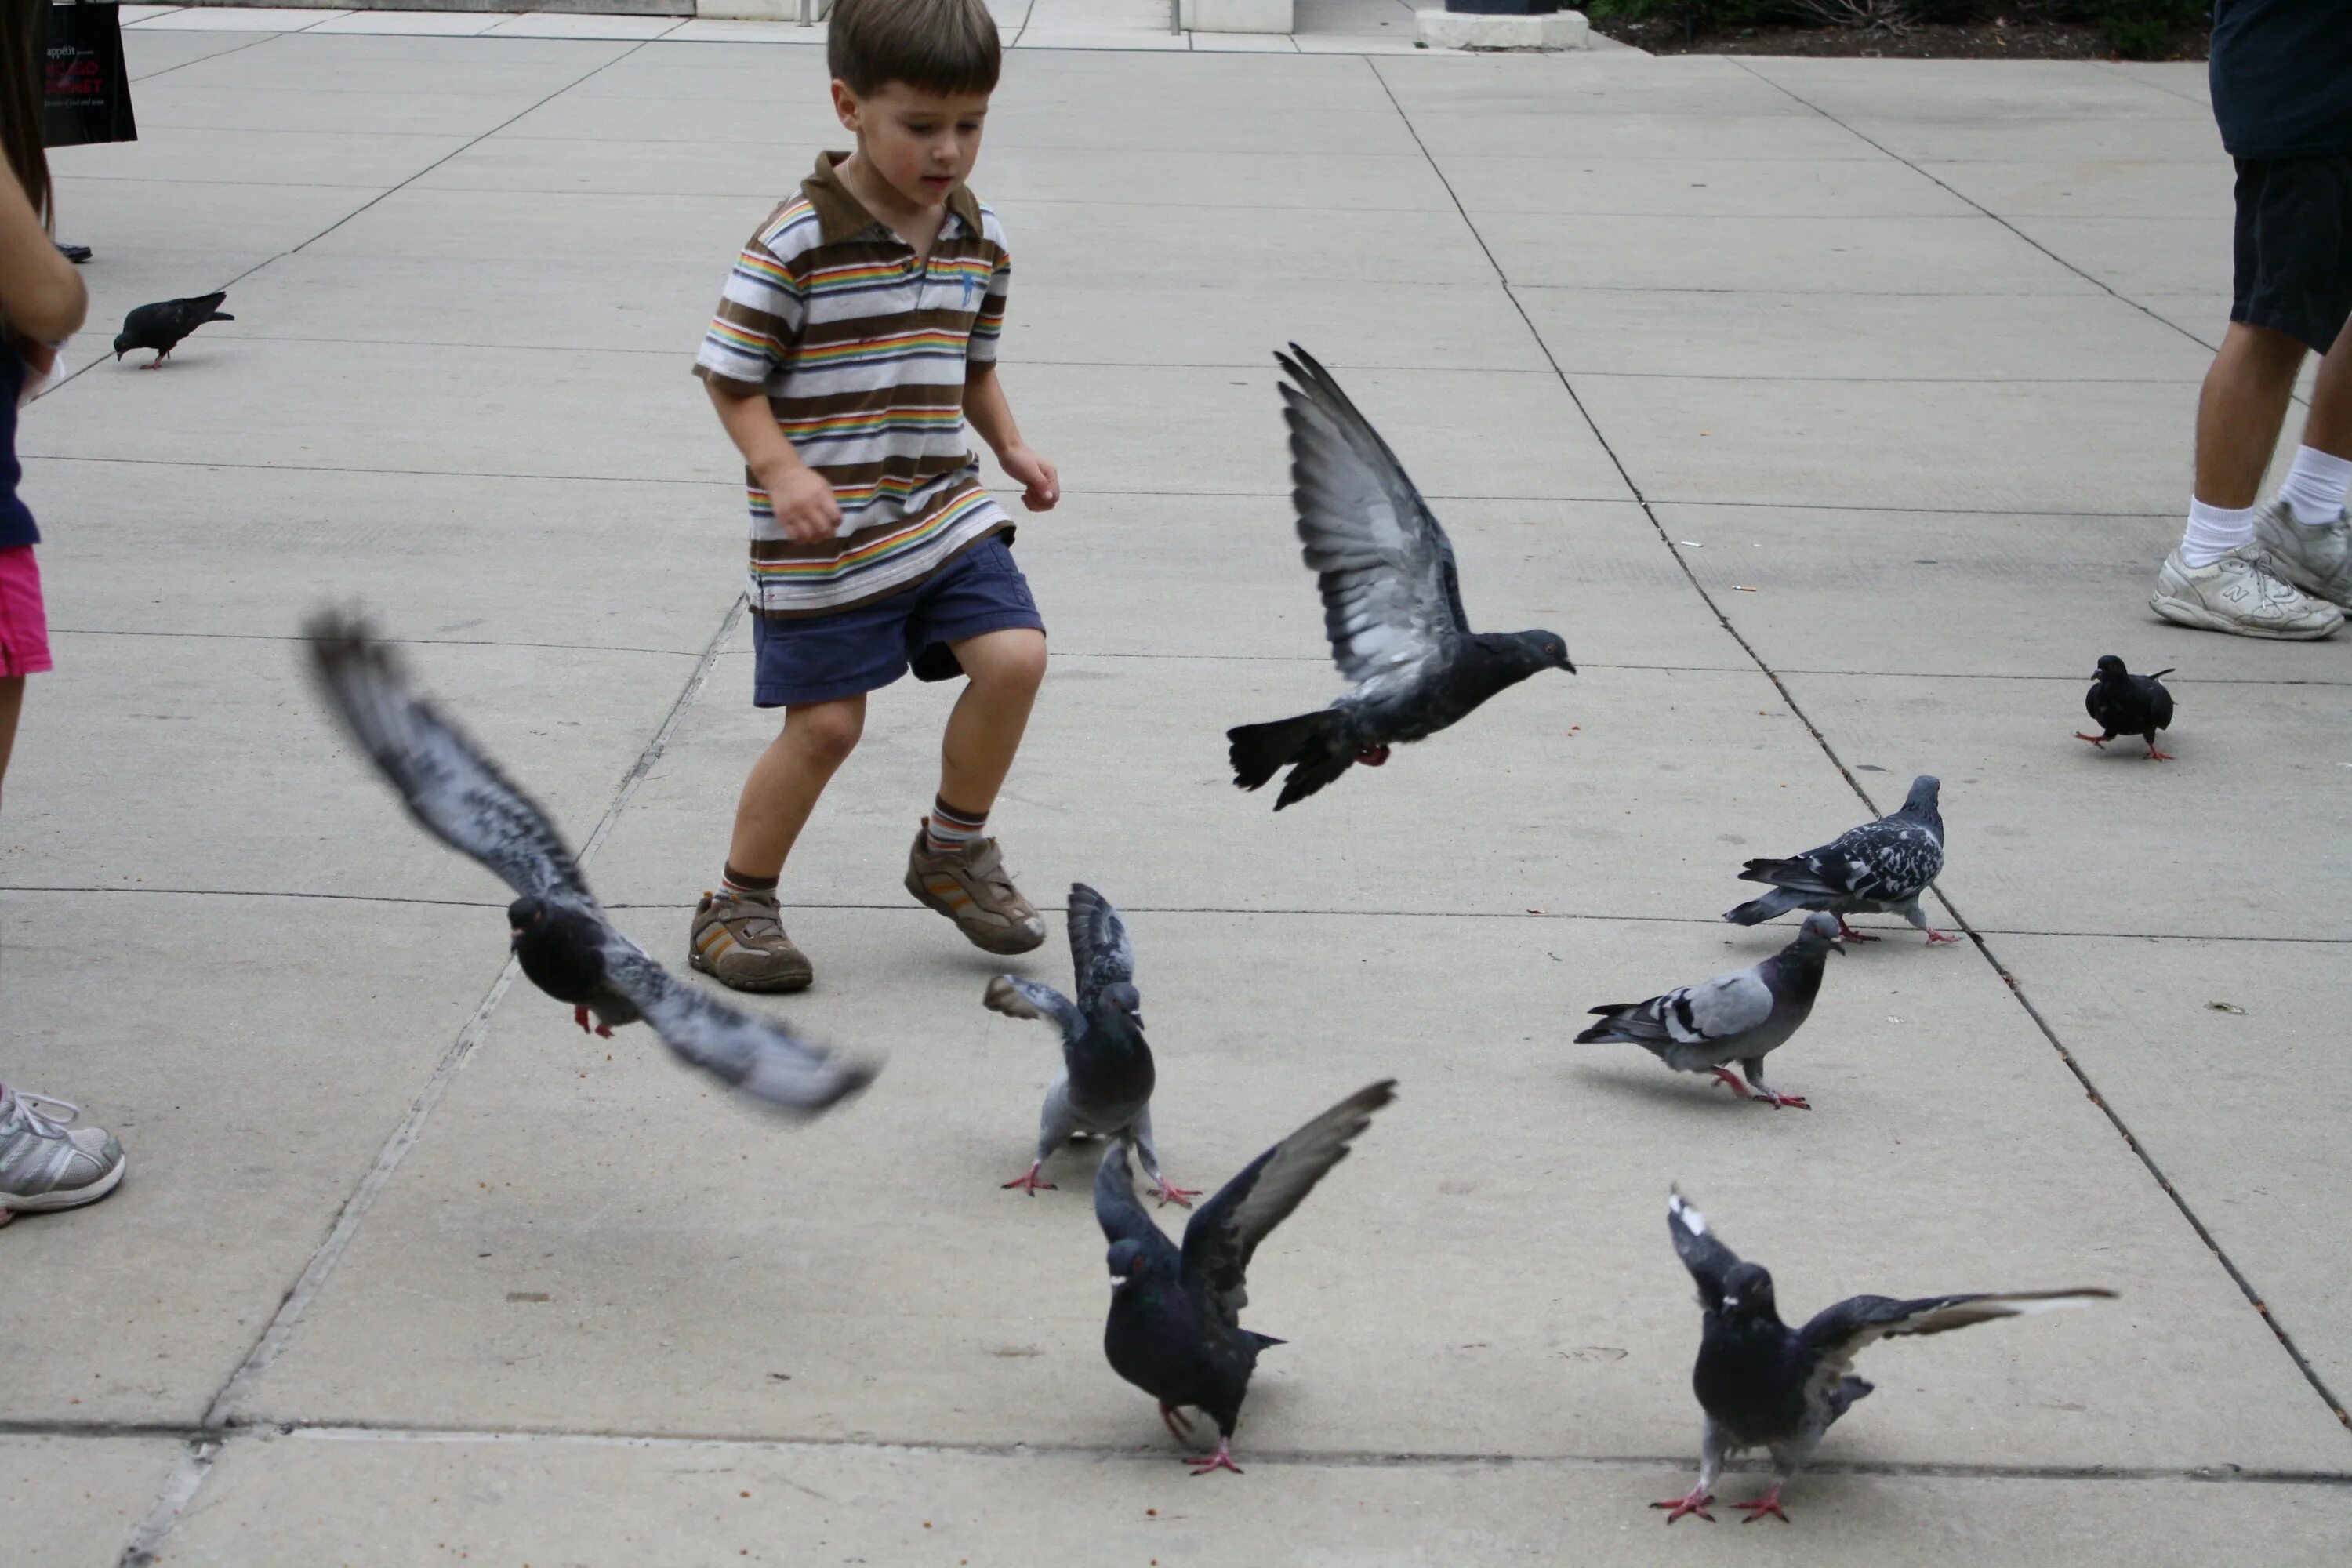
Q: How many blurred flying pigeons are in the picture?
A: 1